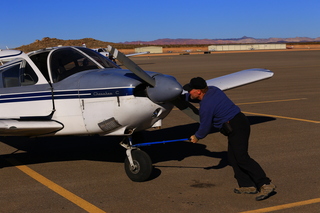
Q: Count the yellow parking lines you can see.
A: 4